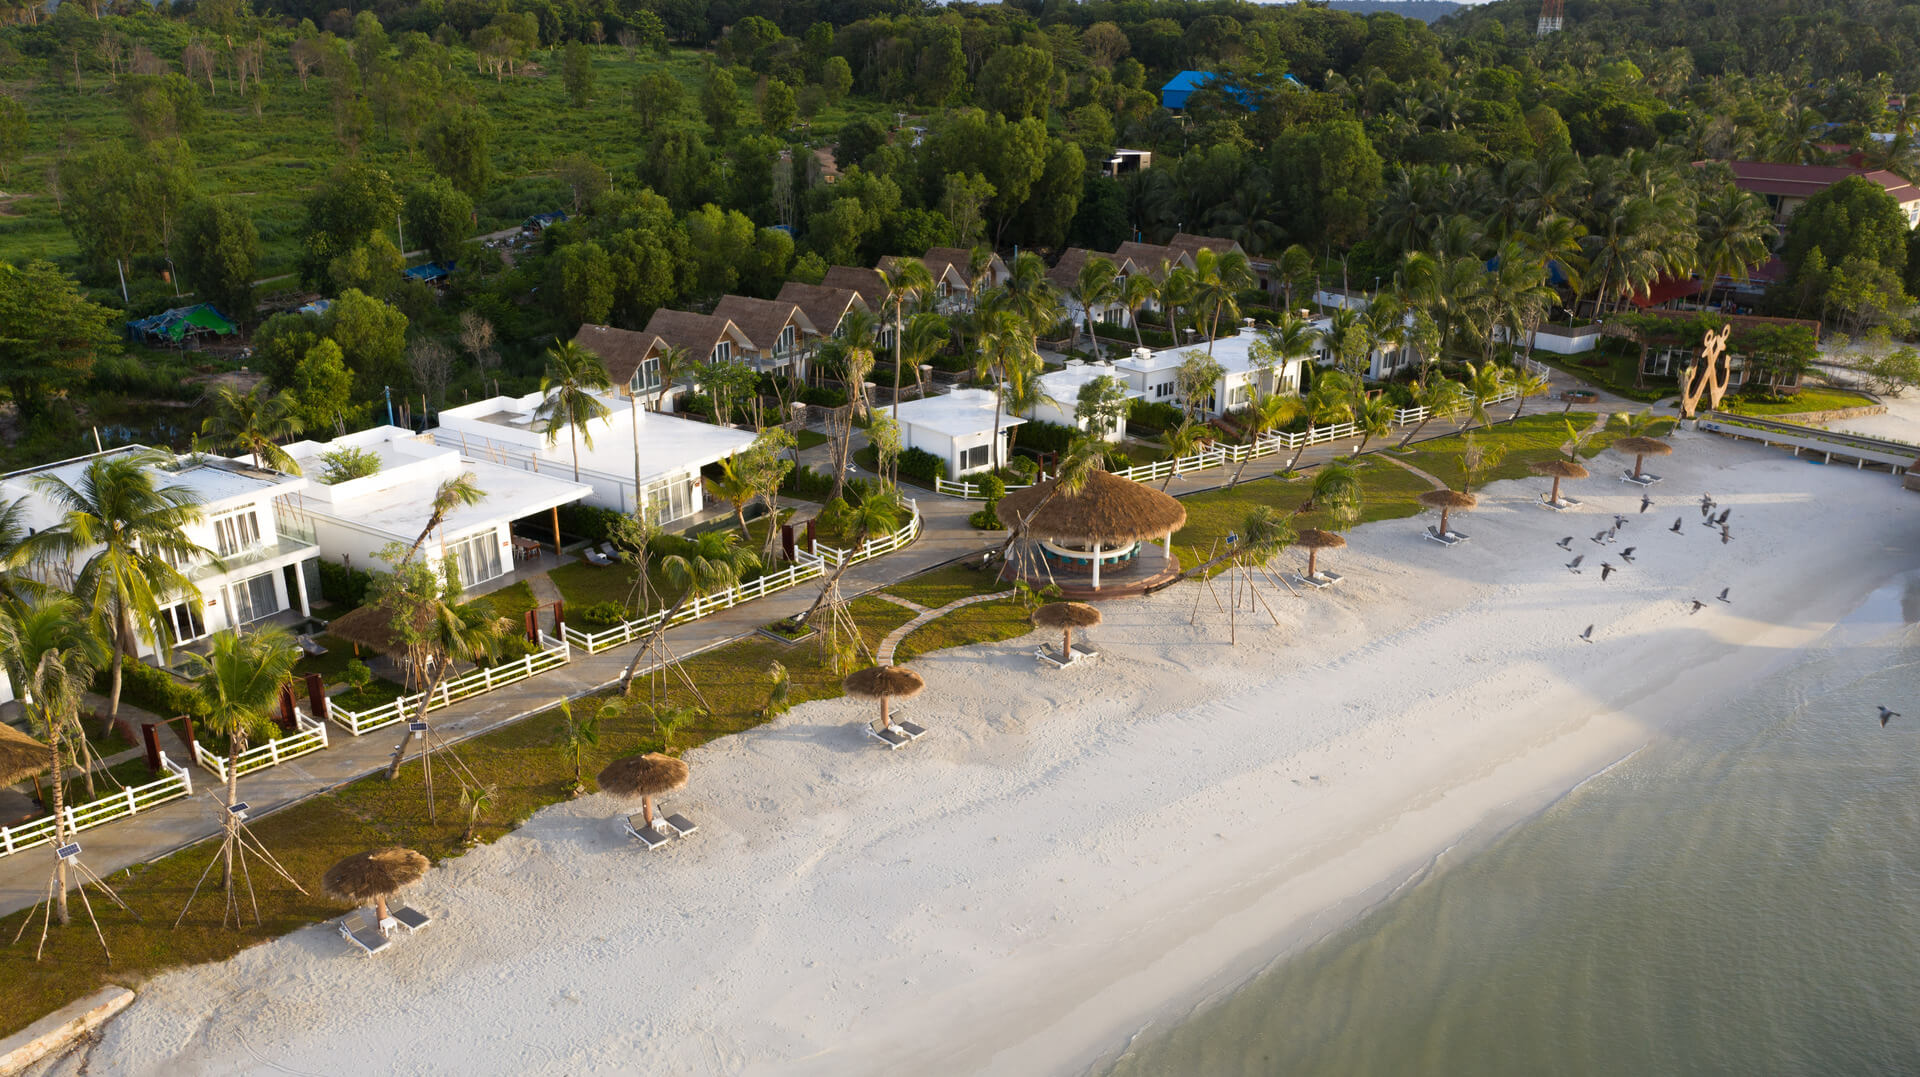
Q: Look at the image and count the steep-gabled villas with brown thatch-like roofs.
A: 10